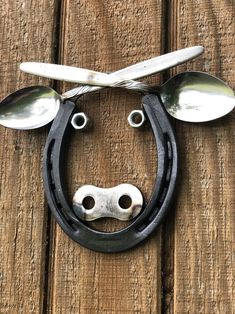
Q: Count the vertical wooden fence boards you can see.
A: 3